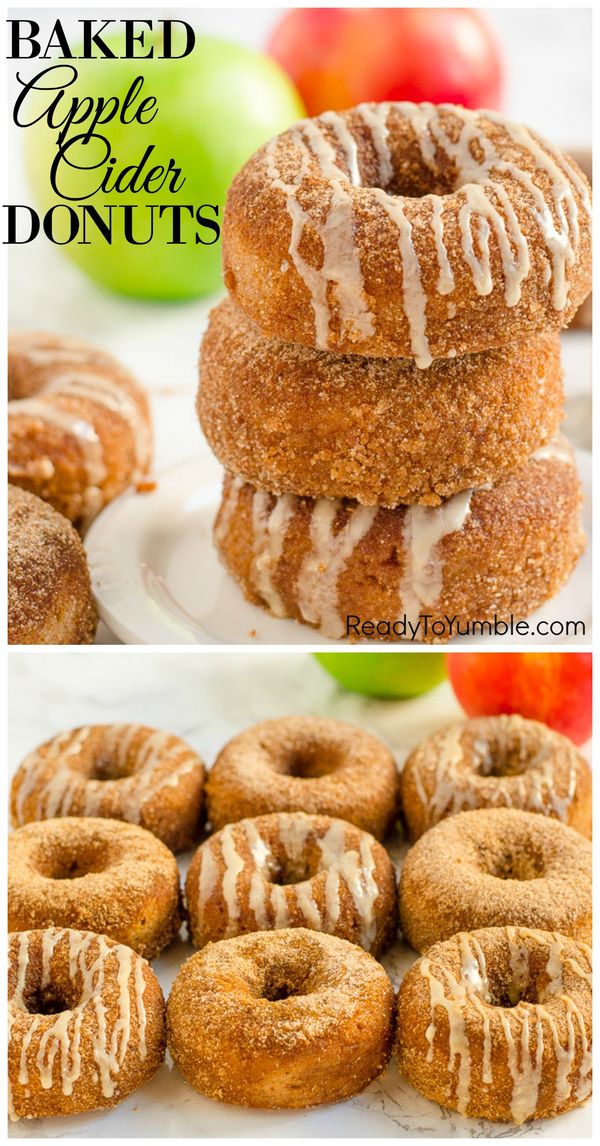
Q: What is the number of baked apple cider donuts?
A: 14